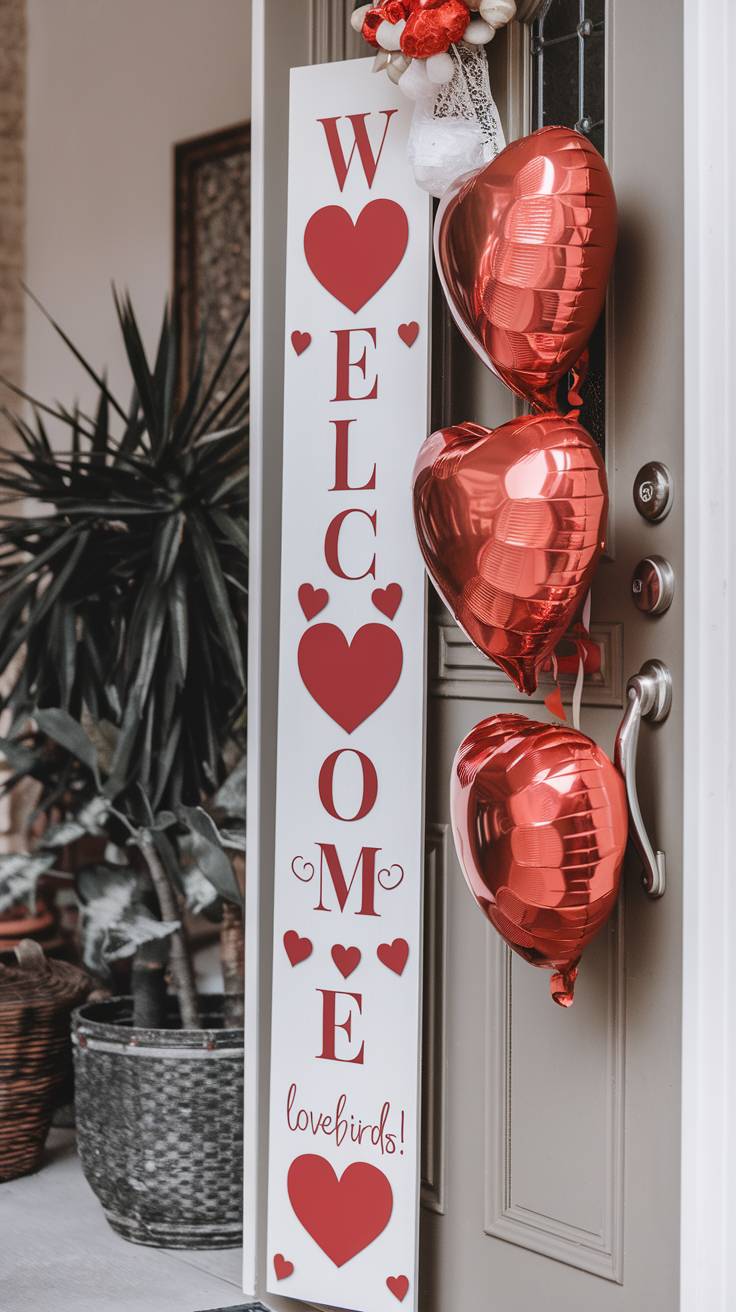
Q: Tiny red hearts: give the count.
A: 9